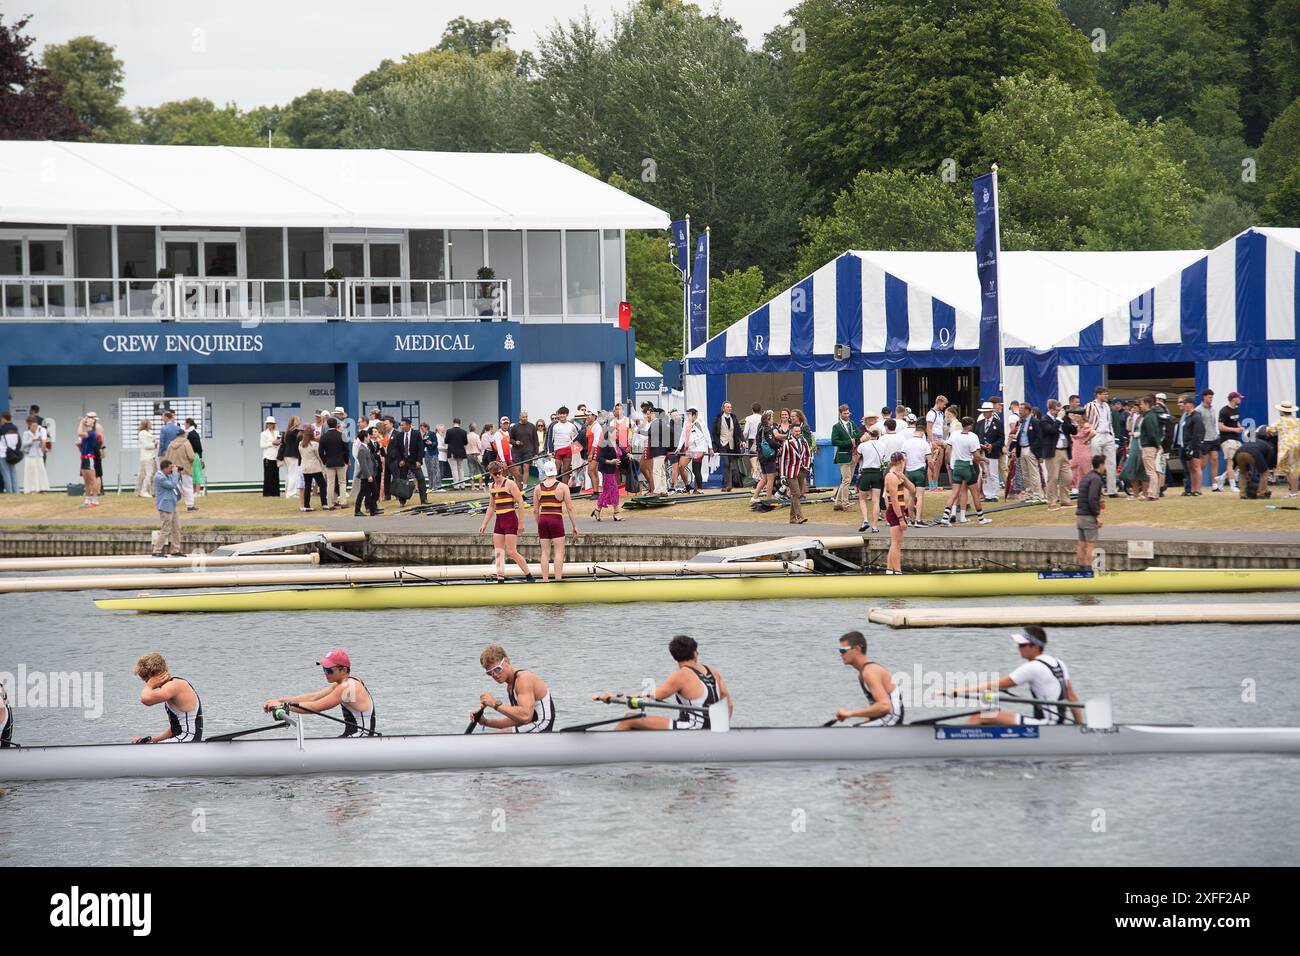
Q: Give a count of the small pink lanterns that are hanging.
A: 0